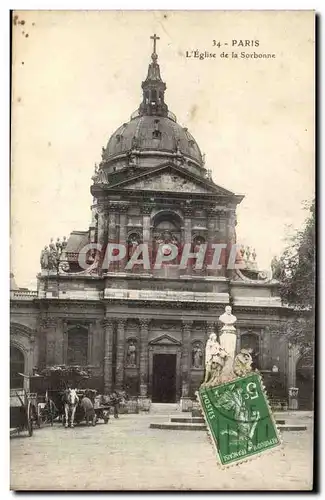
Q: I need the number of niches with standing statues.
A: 4